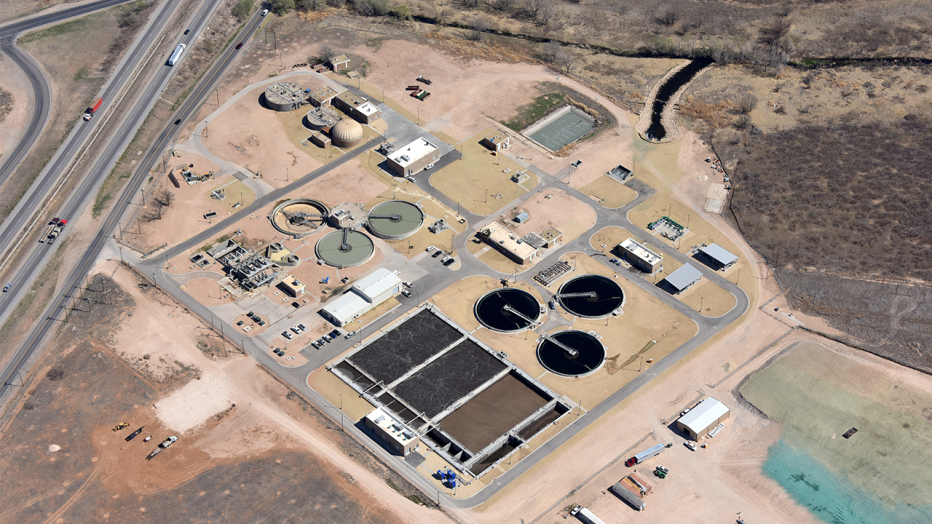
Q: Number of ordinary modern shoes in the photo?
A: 0